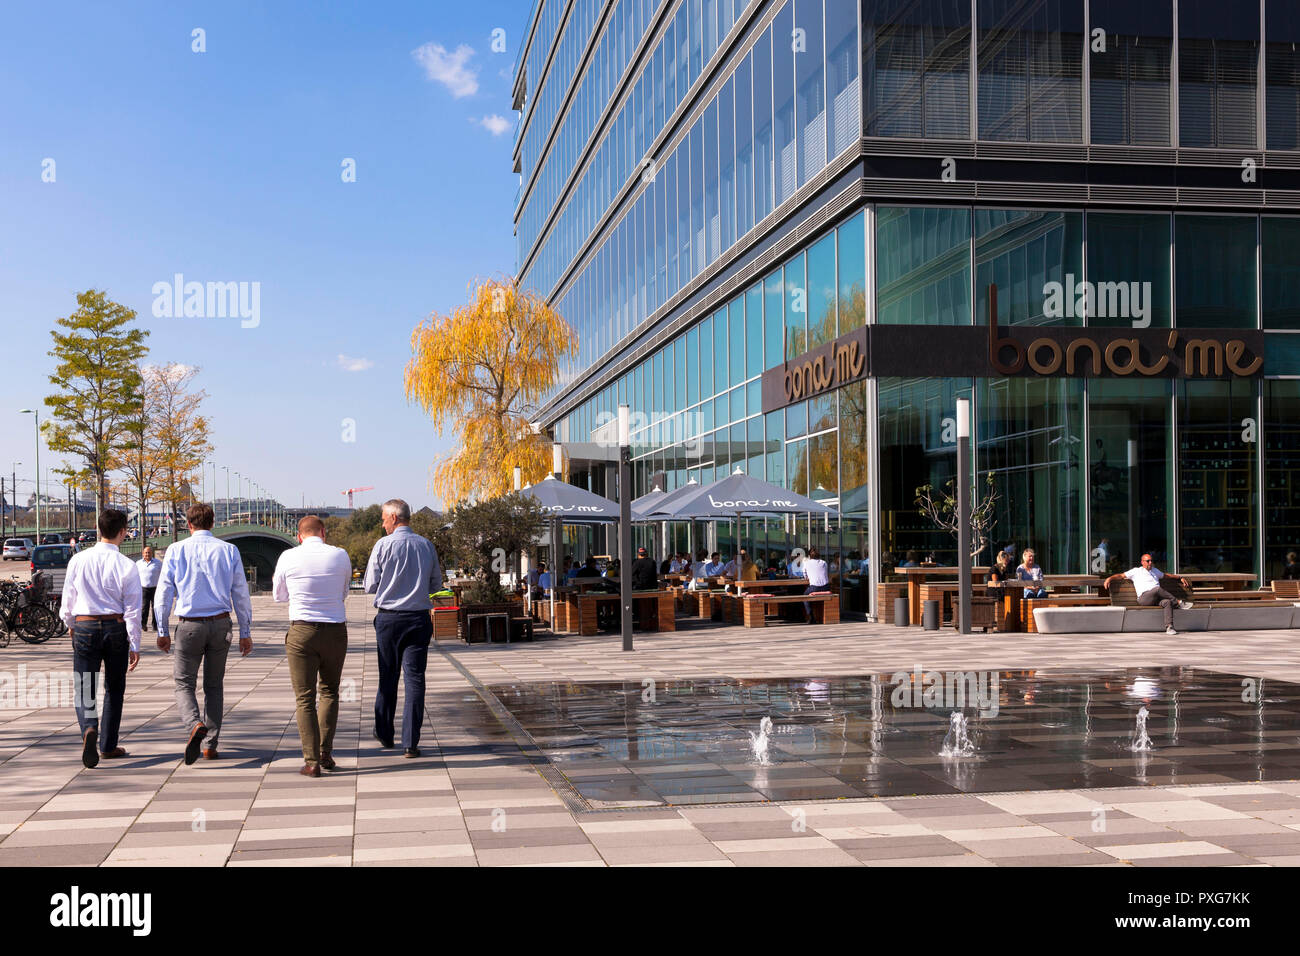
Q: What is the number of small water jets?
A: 3